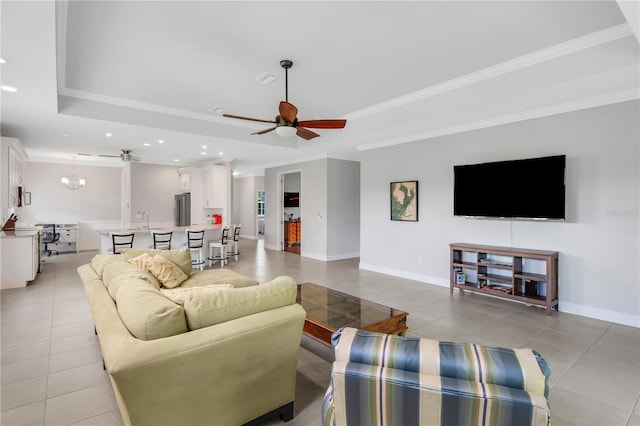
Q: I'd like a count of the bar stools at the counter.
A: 5